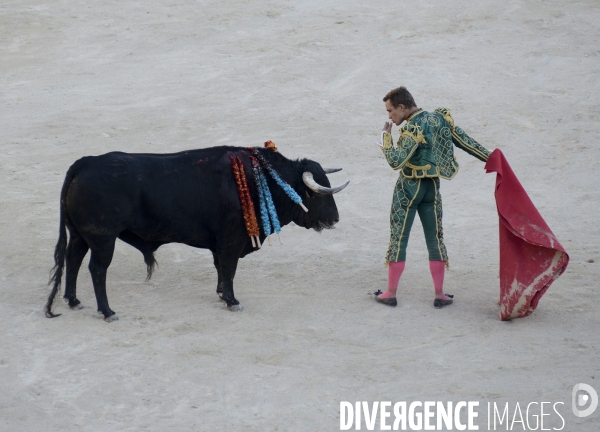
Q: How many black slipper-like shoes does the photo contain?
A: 2